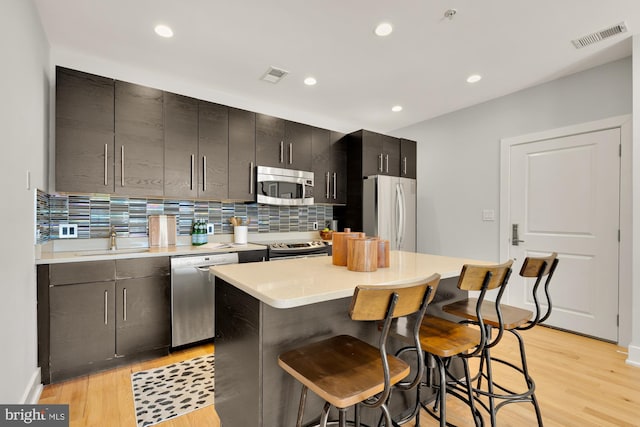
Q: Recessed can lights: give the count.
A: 5